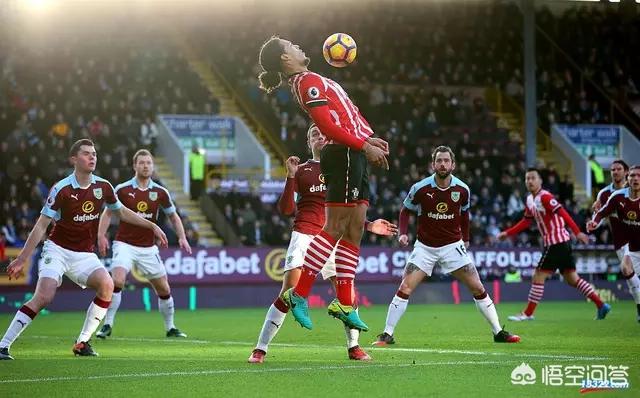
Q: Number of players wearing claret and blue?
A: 6